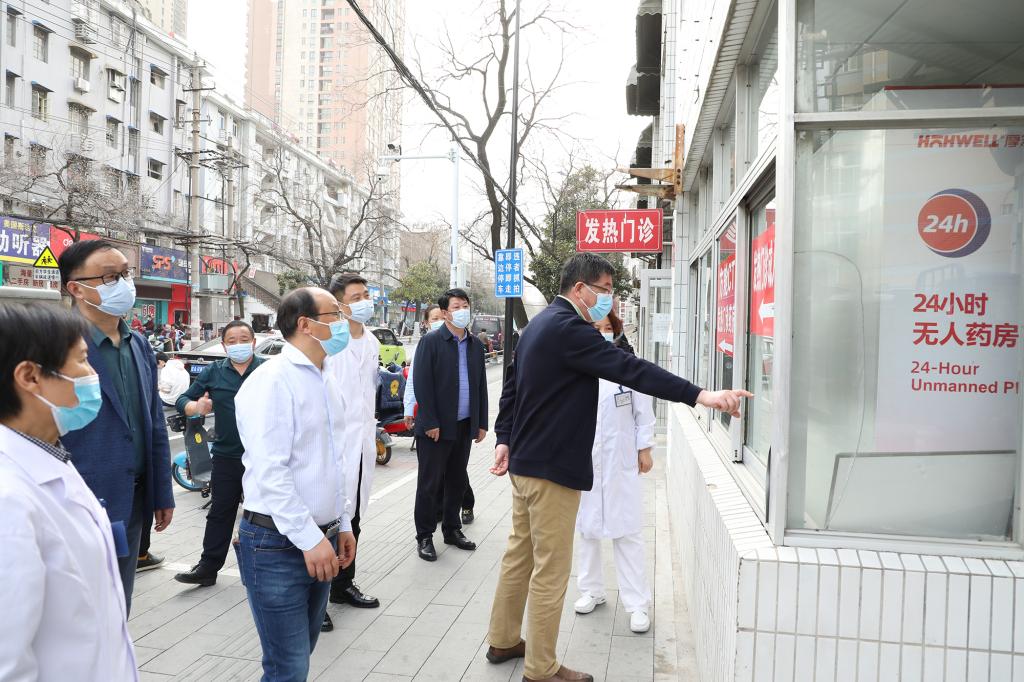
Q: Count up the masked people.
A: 9